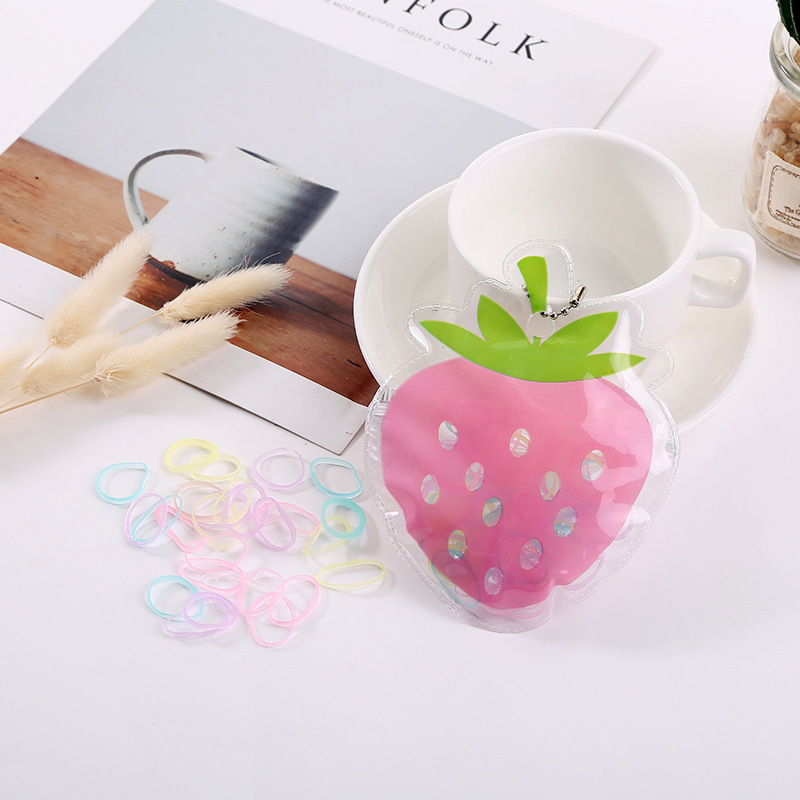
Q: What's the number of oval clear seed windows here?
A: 11